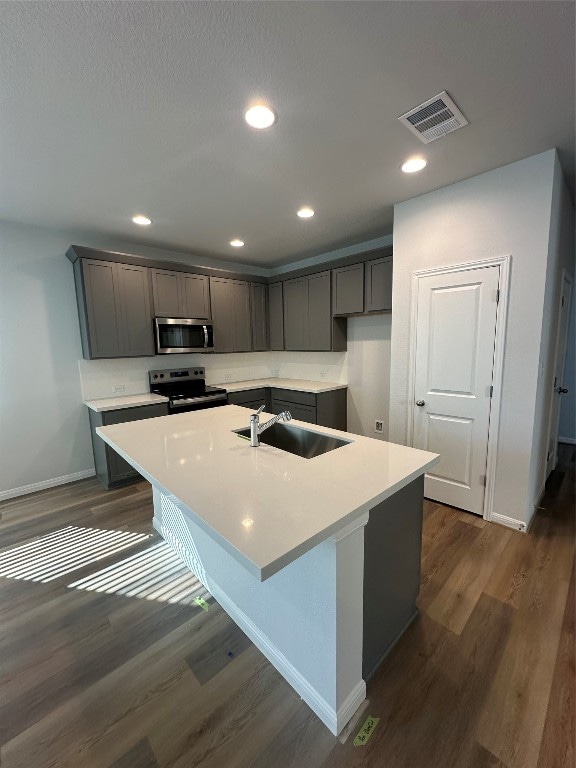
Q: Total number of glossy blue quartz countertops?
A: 0